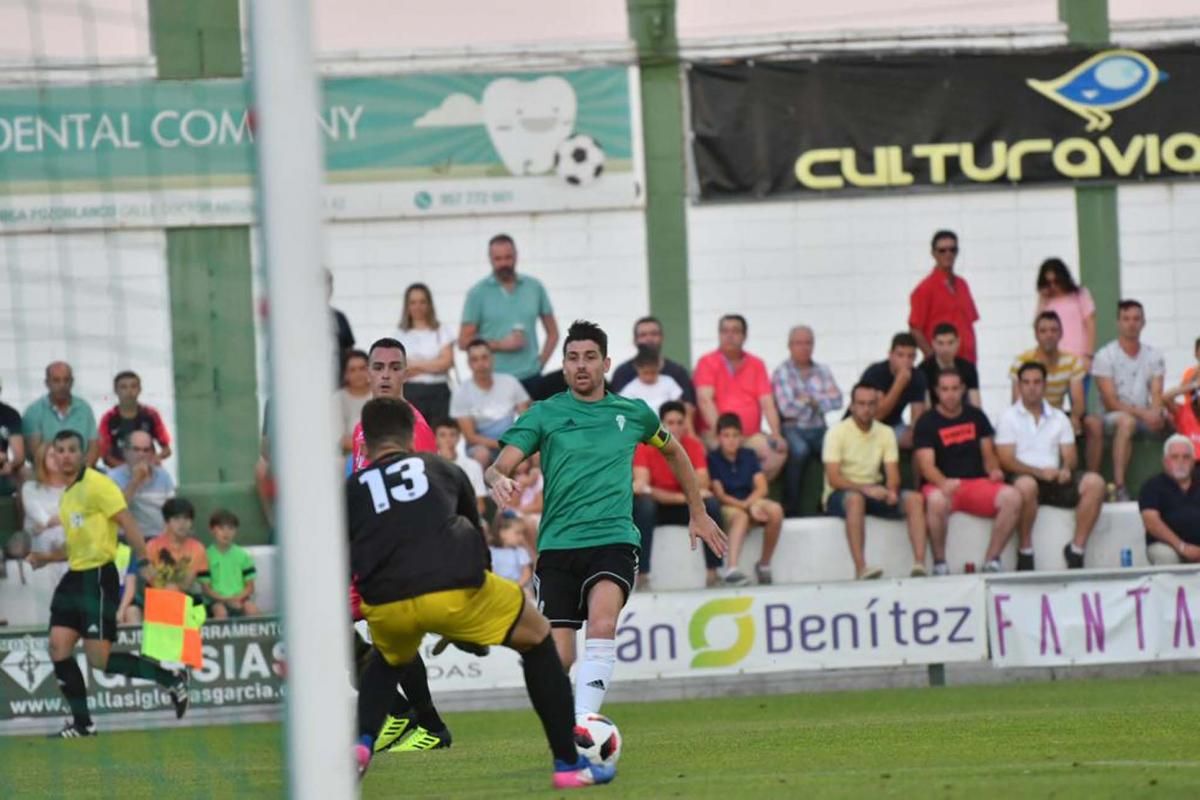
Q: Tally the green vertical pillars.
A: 3